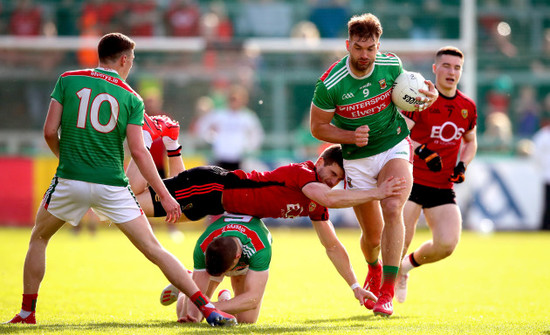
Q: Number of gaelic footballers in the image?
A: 5